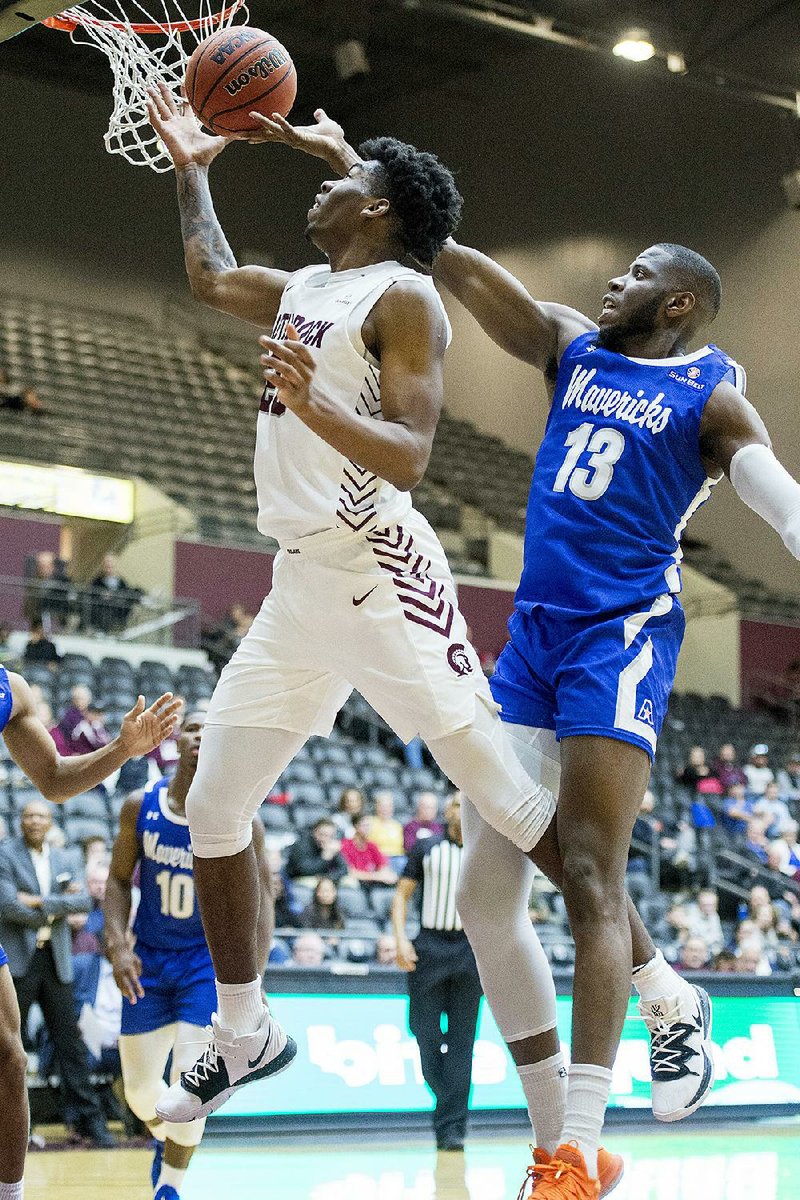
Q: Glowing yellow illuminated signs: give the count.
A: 1